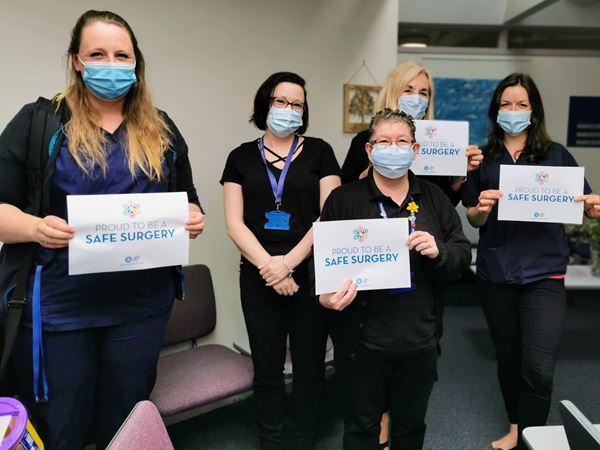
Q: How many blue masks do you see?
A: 5